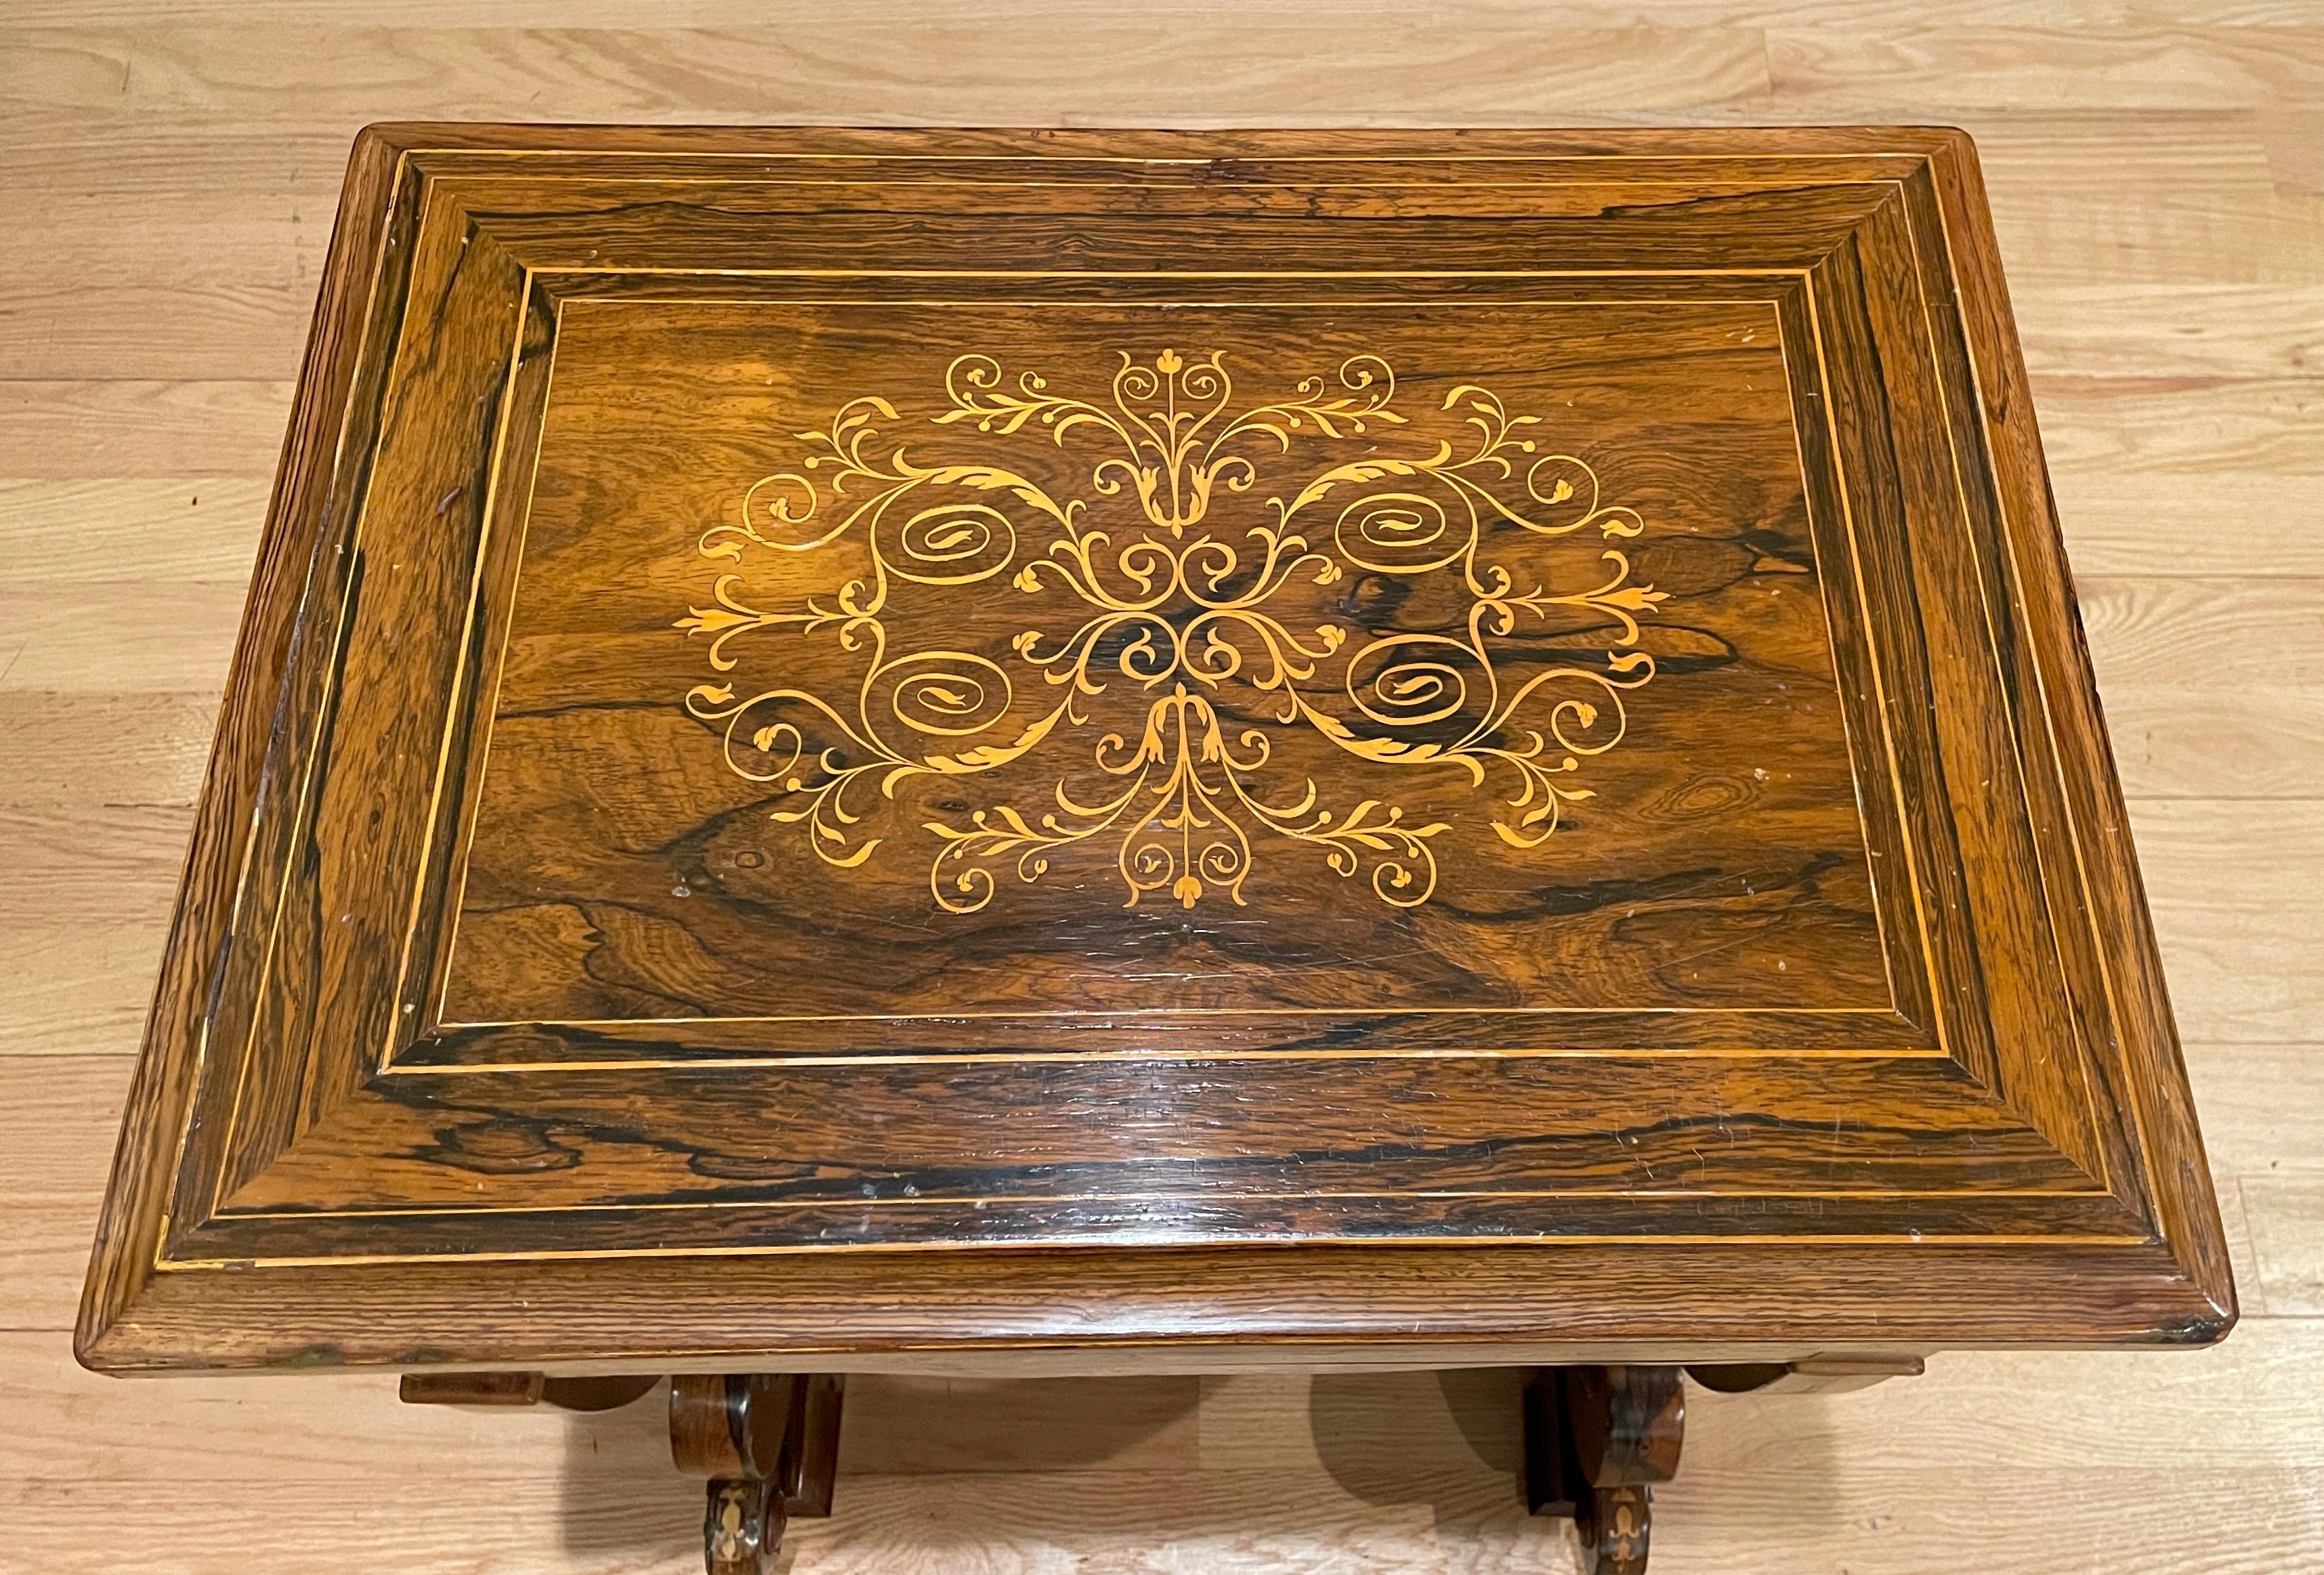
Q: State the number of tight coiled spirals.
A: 4